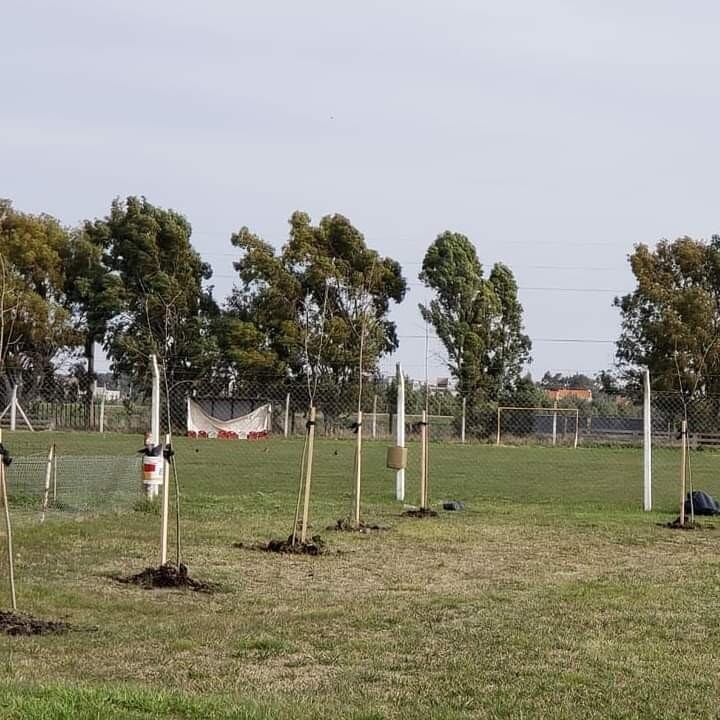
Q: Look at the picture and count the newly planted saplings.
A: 6